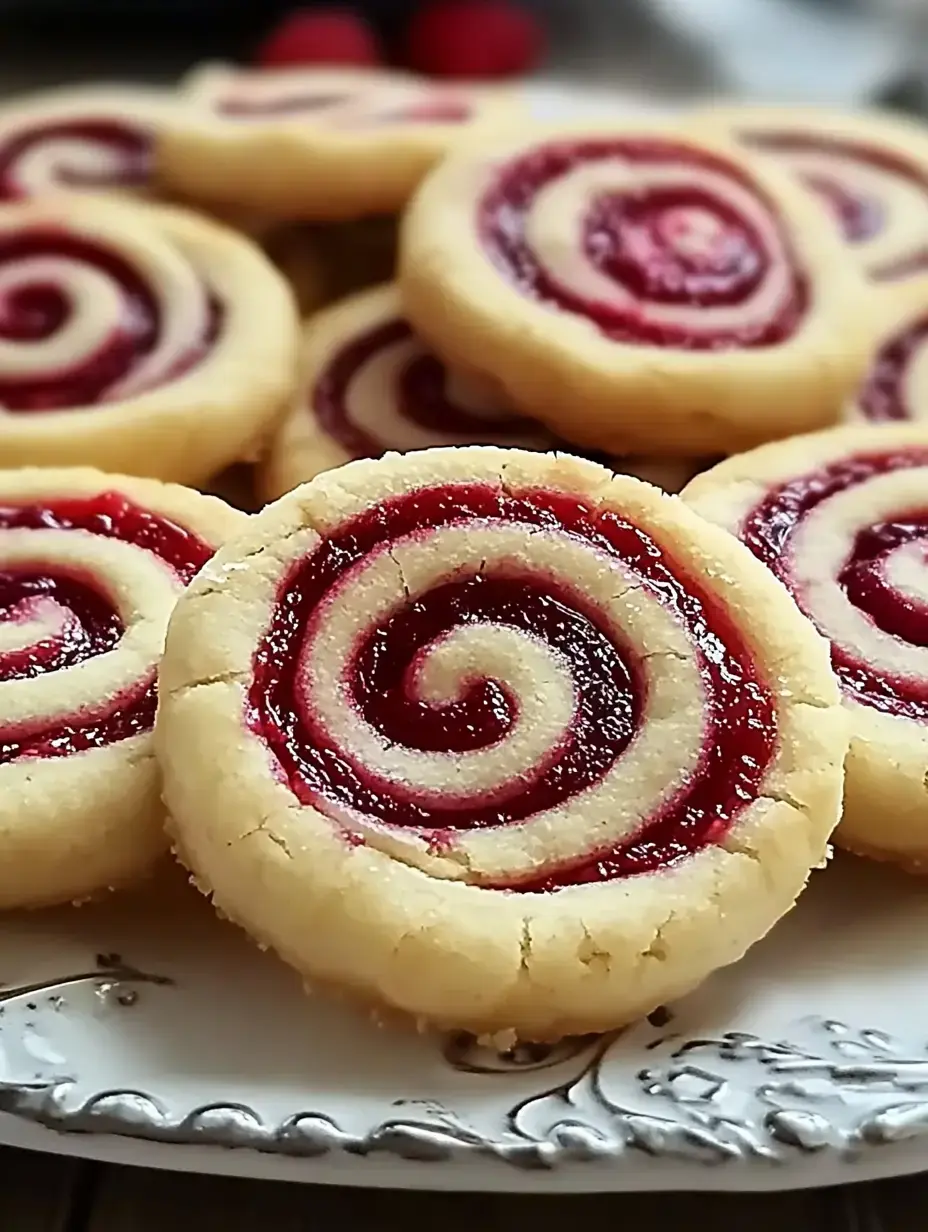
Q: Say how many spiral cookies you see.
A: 10